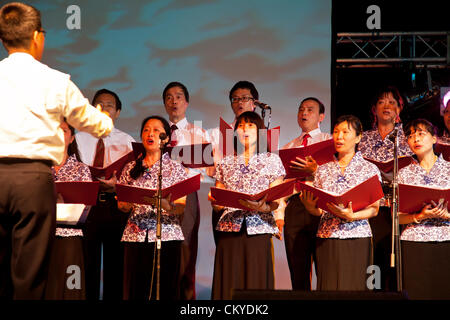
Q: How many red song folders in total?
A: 11